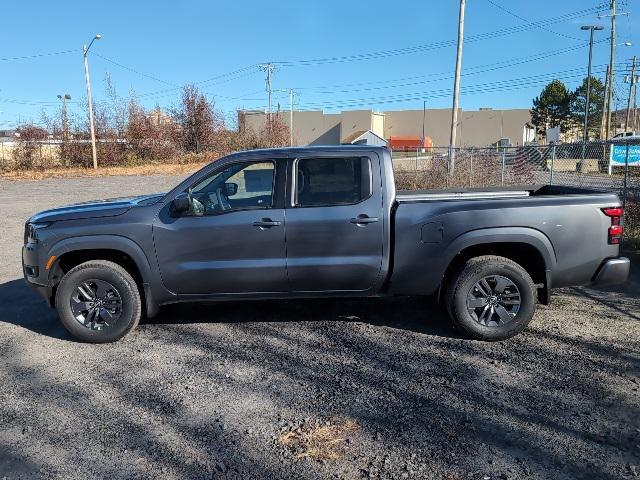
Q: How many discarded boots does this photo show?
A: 0